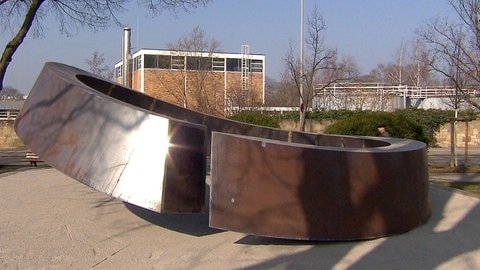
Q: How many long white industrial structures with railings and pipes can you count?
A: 1